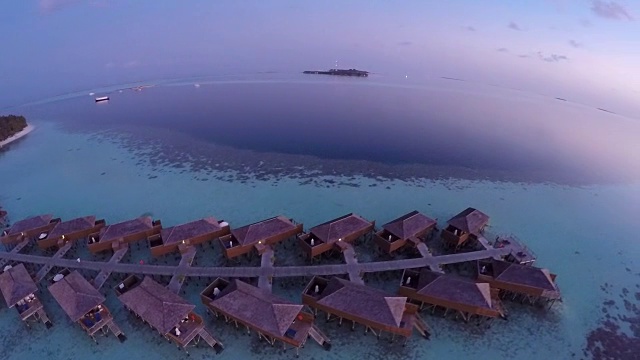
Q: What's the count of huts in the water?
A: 15